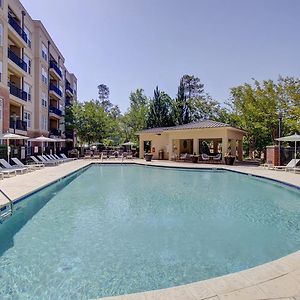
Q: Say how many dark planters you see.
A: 3